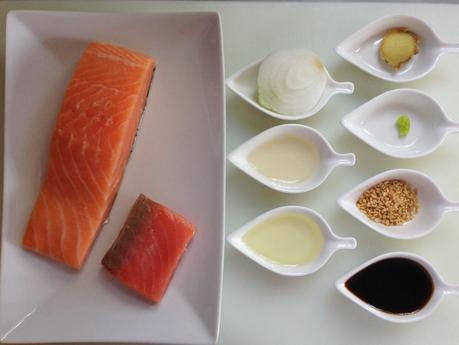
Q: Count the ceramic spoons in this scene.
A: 7